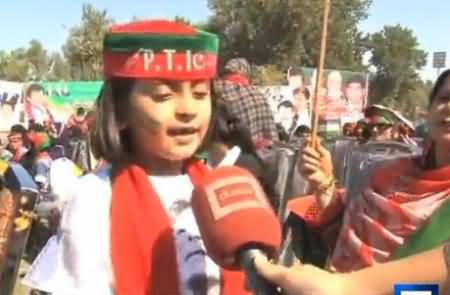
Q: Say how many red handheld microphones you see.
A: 1